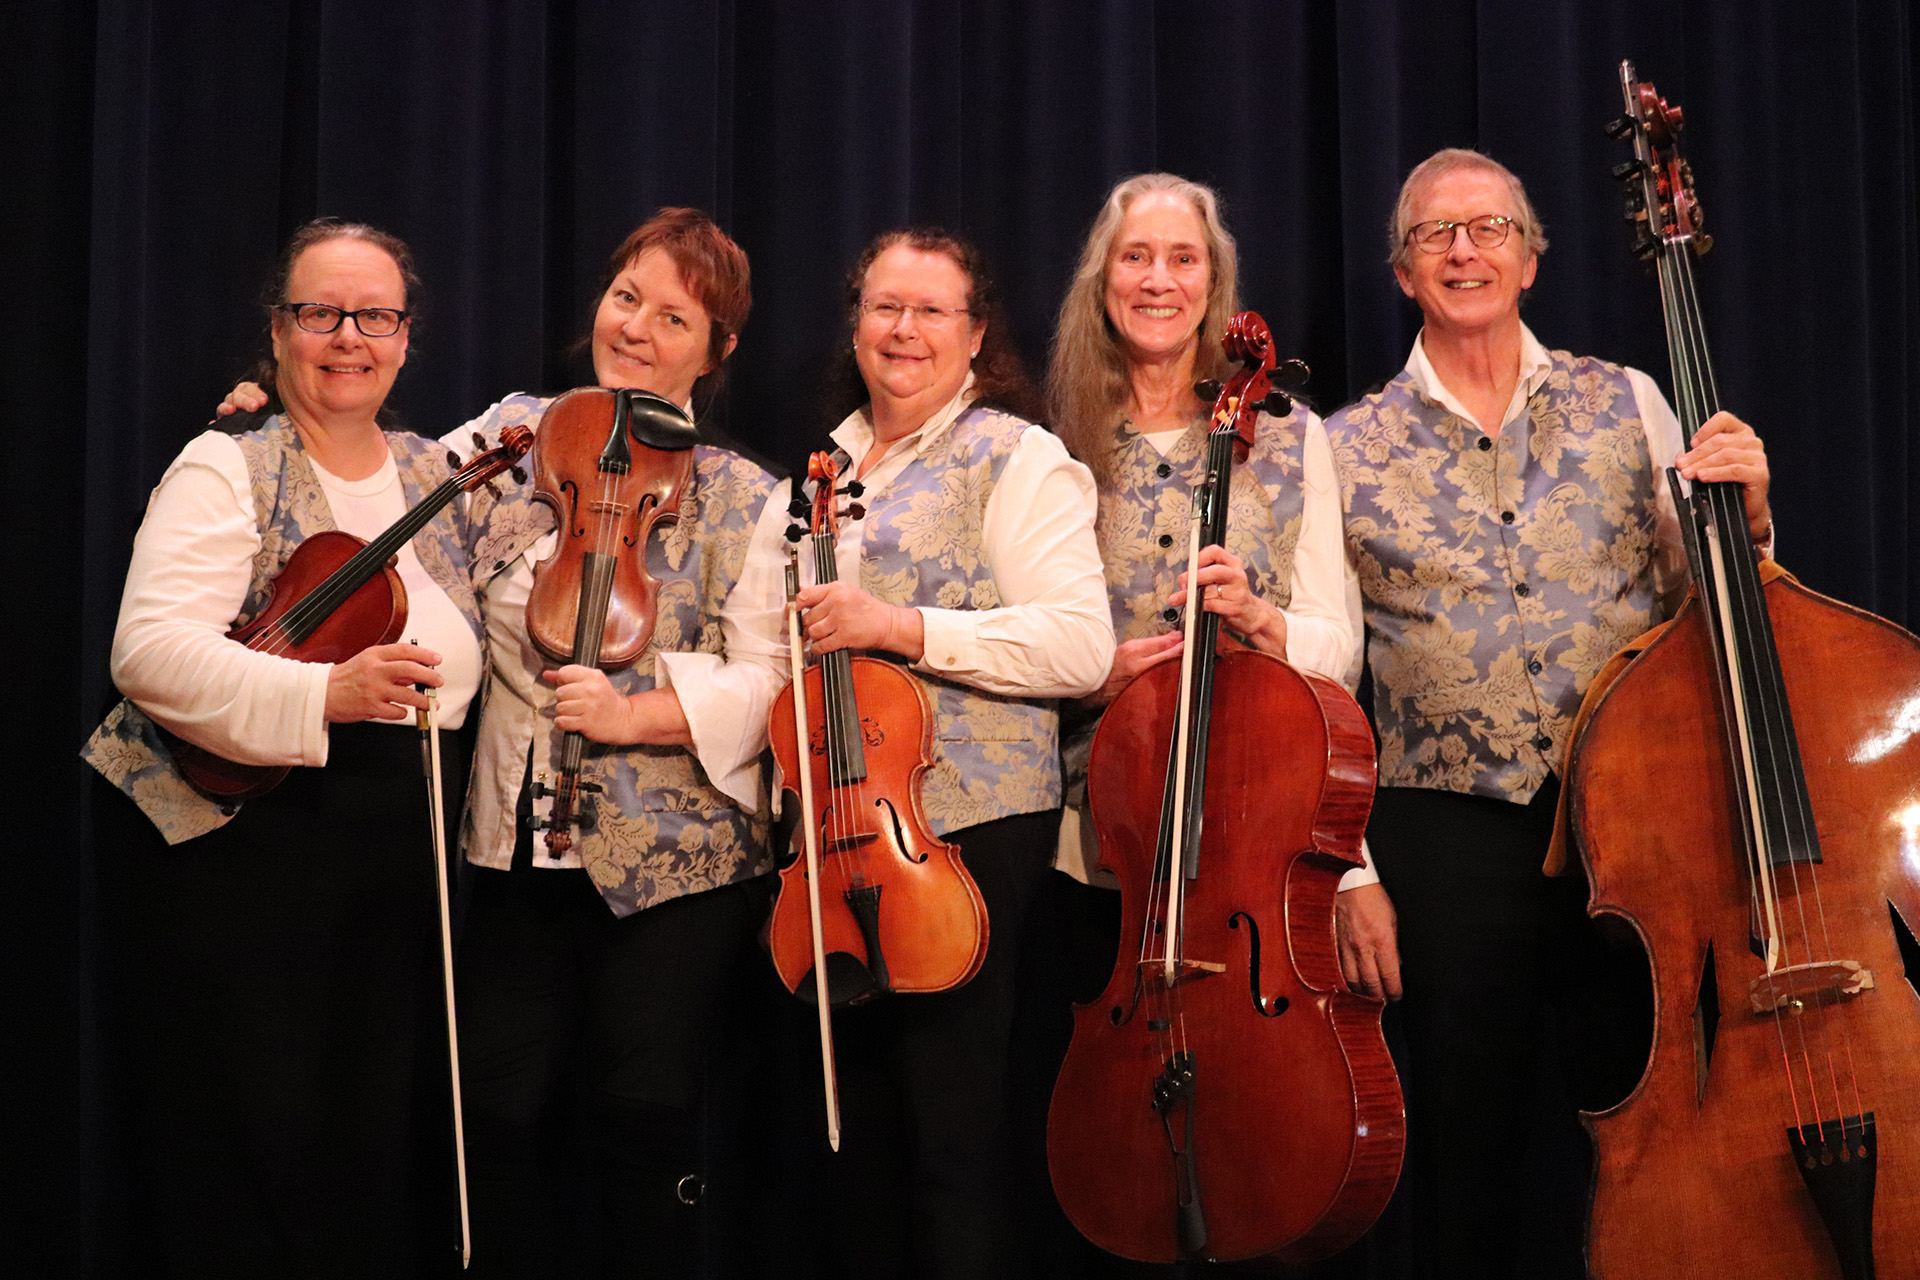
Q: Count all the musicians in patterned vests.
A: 5